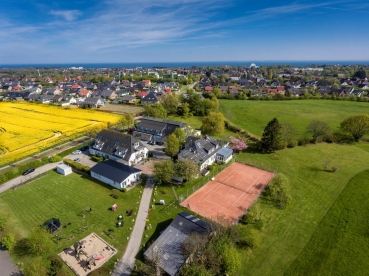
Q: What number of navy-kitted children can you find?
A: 0